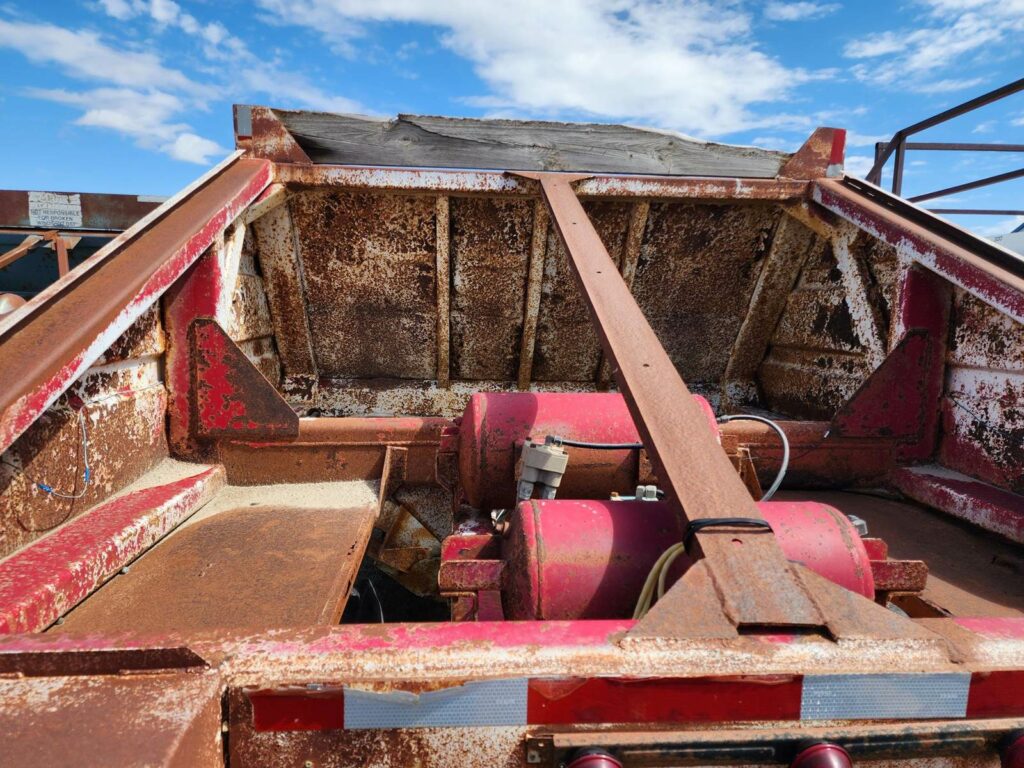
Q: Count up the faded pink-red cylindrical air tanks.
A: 2